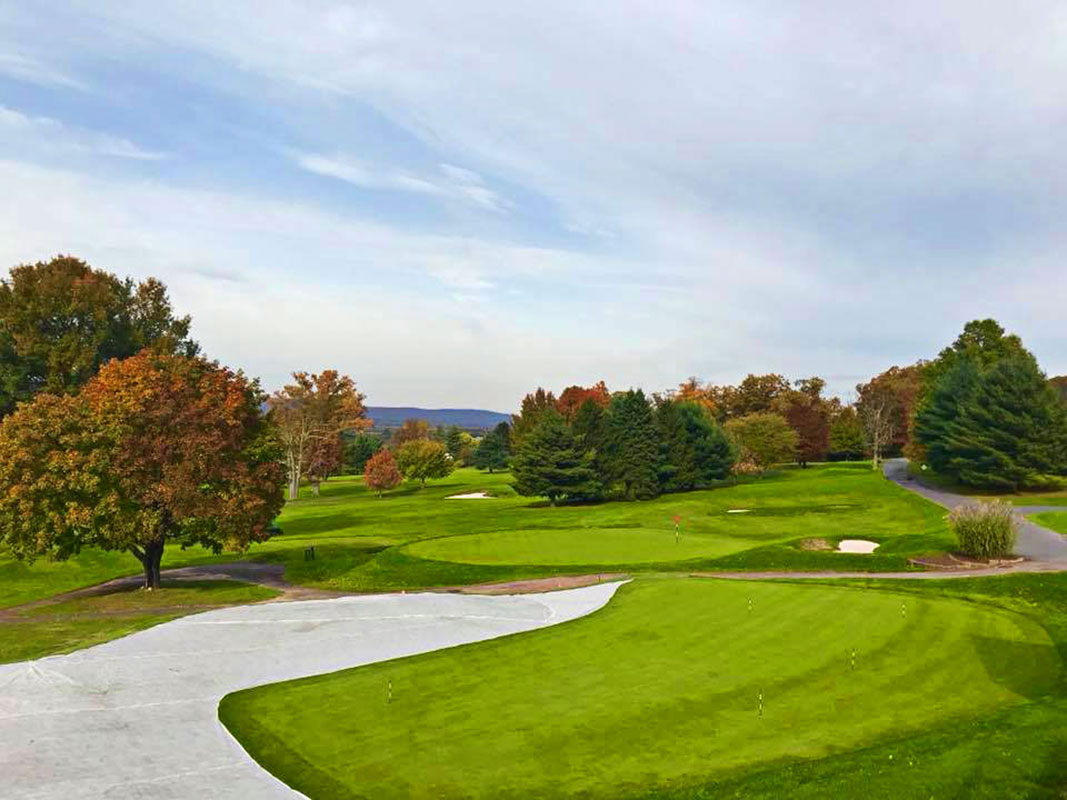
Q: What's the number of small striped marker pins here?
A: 5